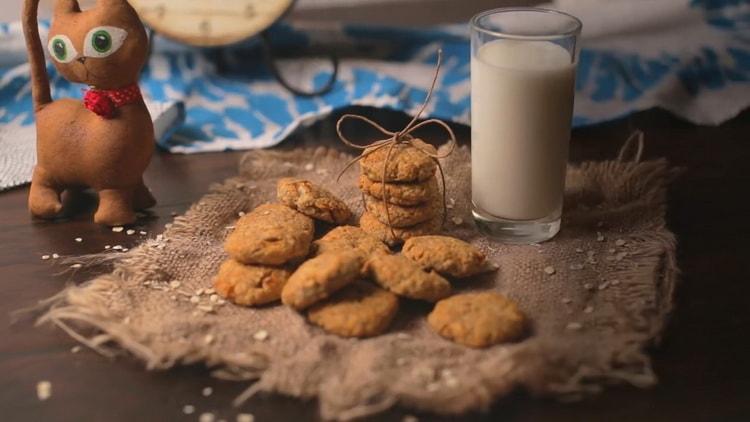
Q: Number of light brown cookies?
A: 13